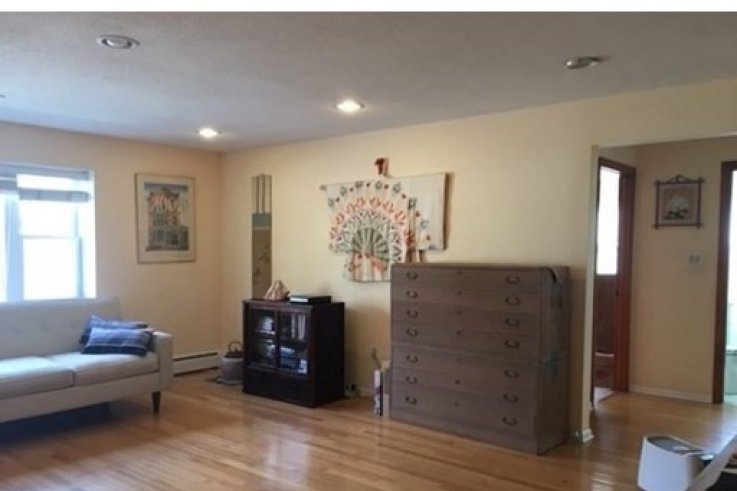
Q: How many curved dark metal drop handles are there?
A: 14